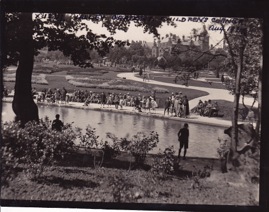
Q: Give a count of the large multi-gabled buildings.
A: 1